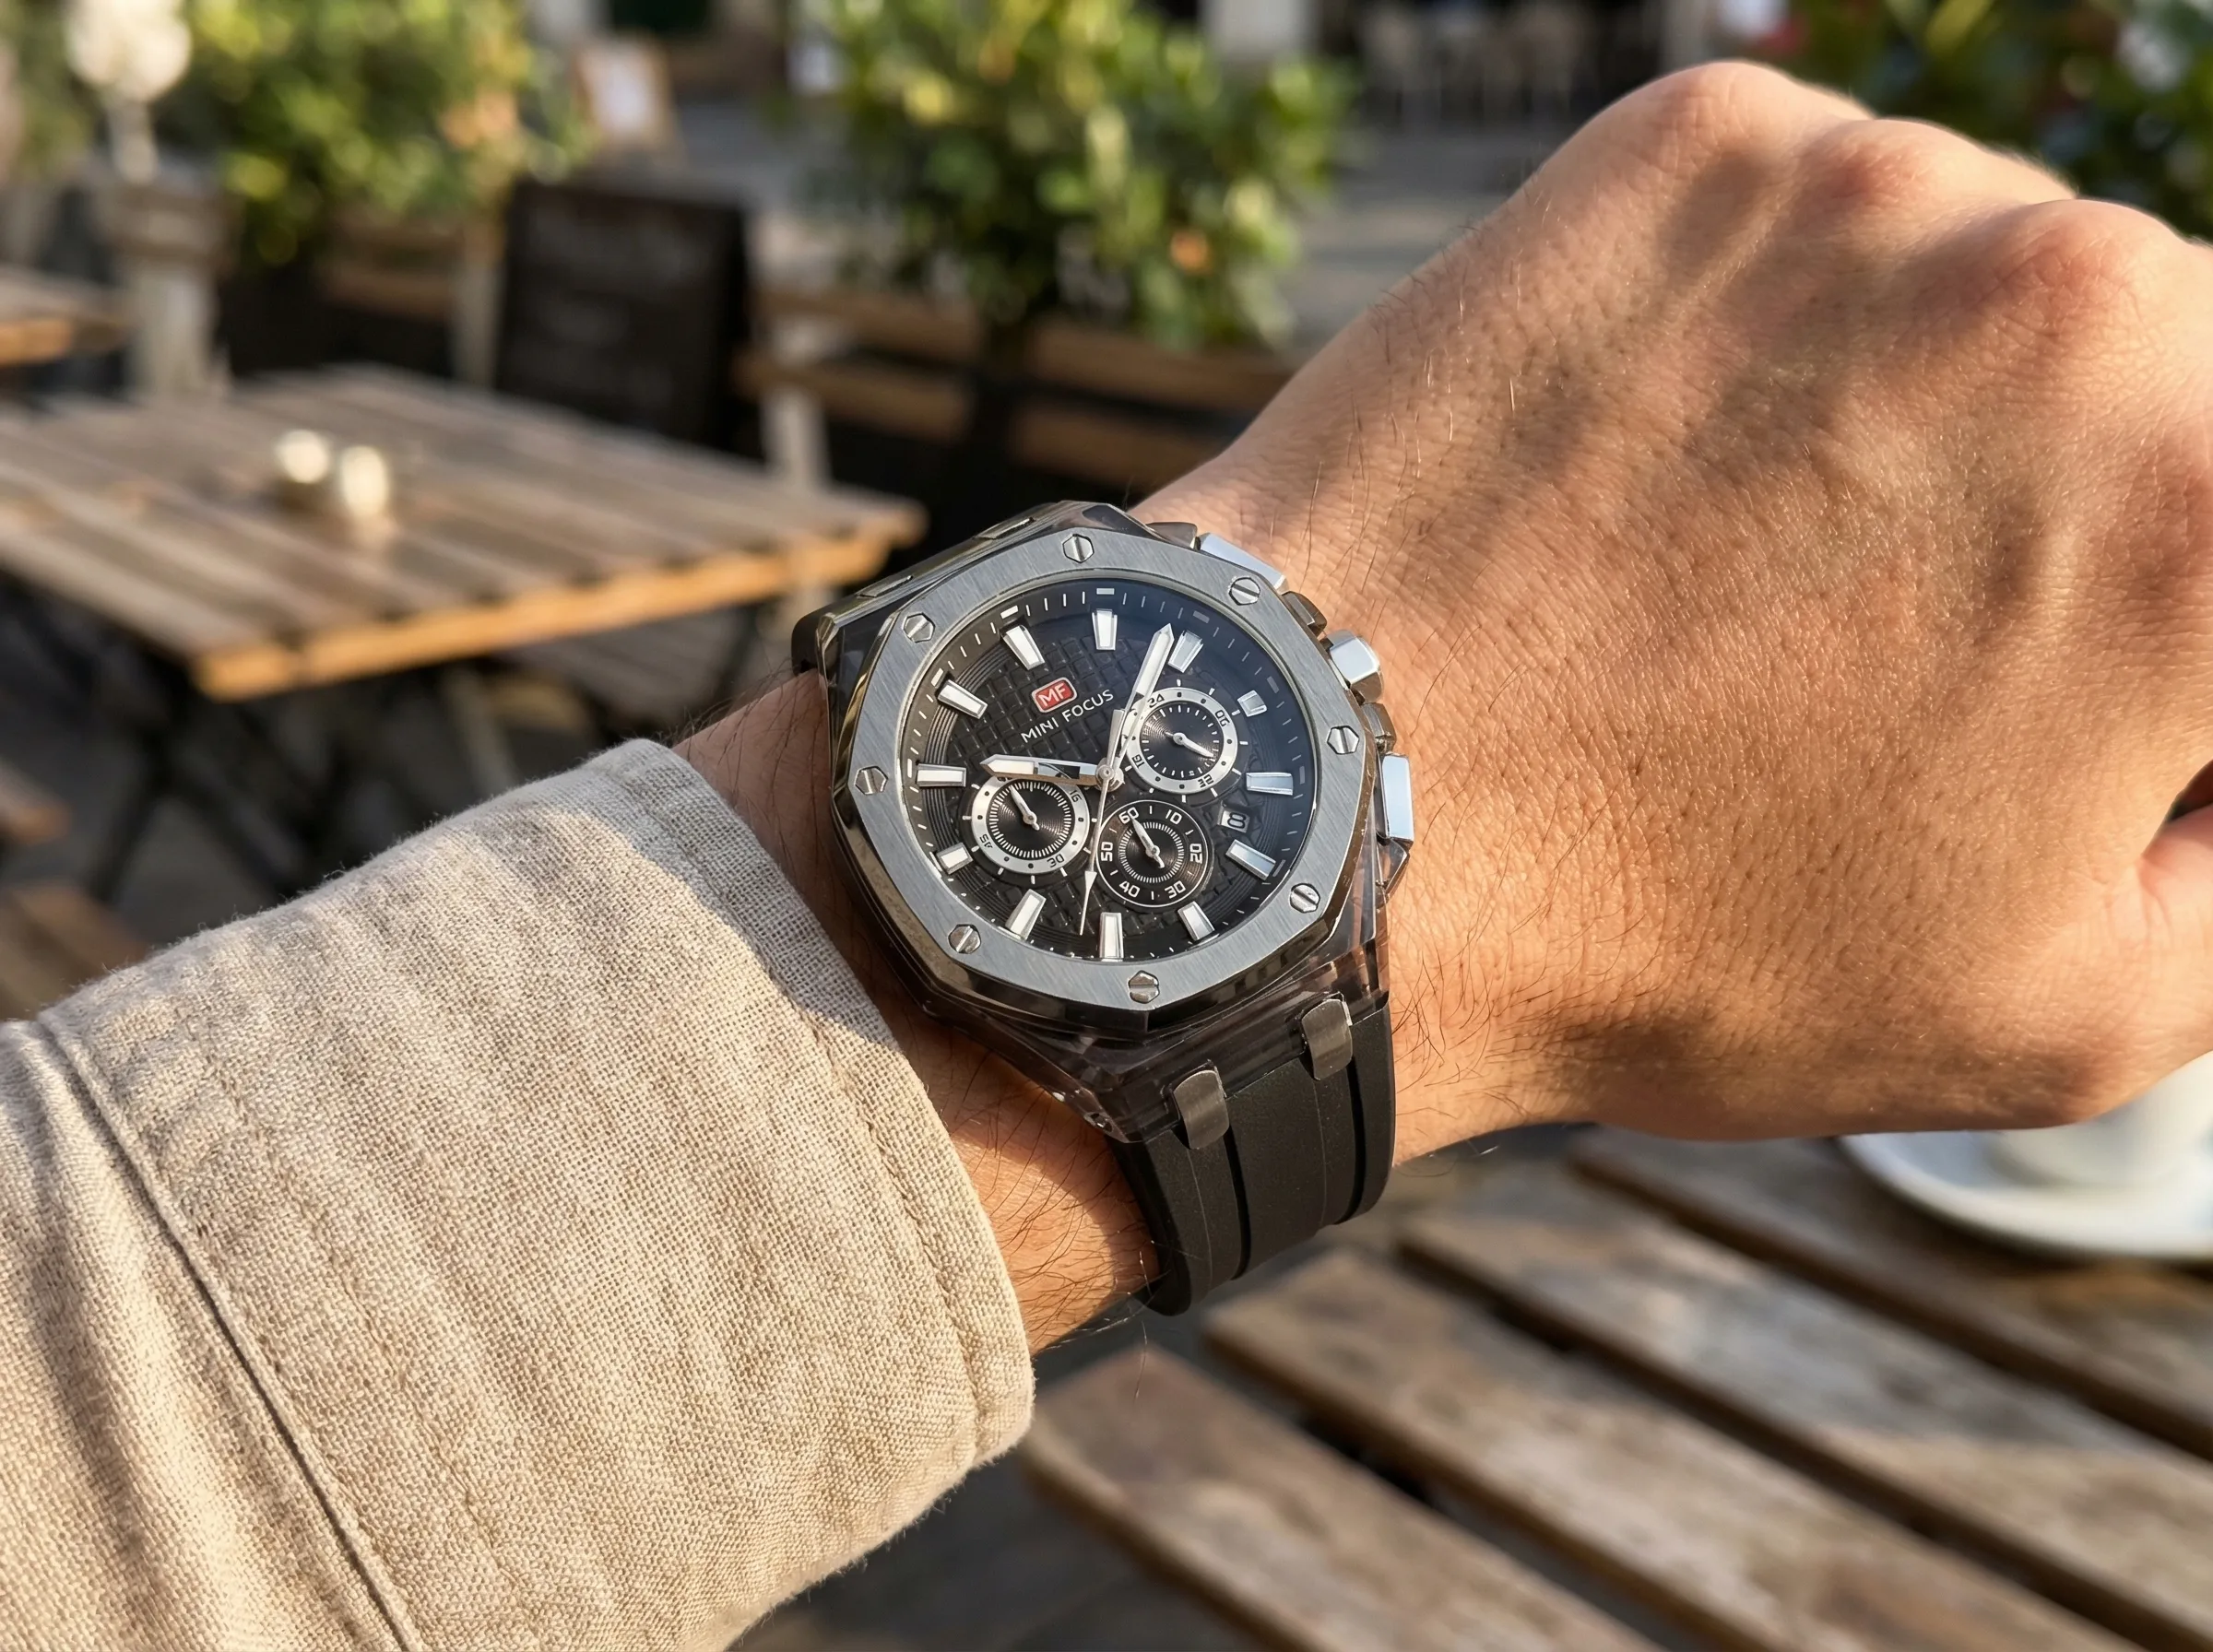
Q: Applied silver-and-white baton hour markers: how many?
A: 12